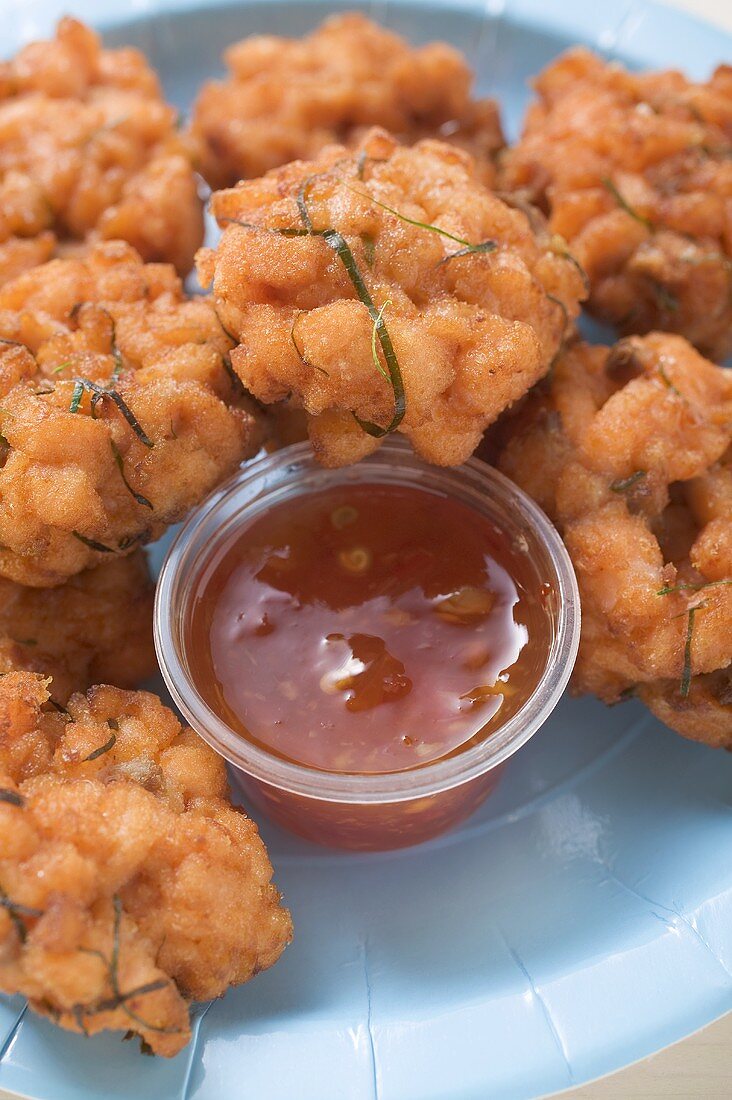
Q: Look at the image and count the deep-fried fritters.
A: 8